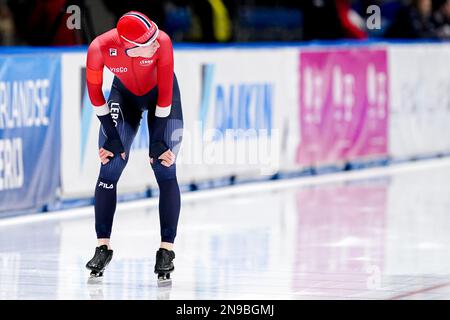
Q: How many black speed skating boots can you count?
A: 2